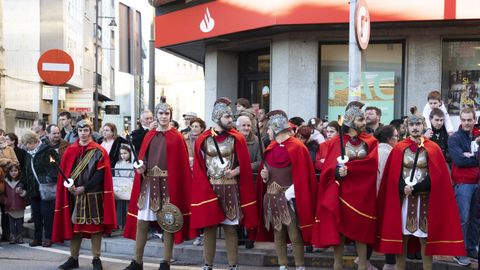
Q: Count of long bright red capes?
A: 6